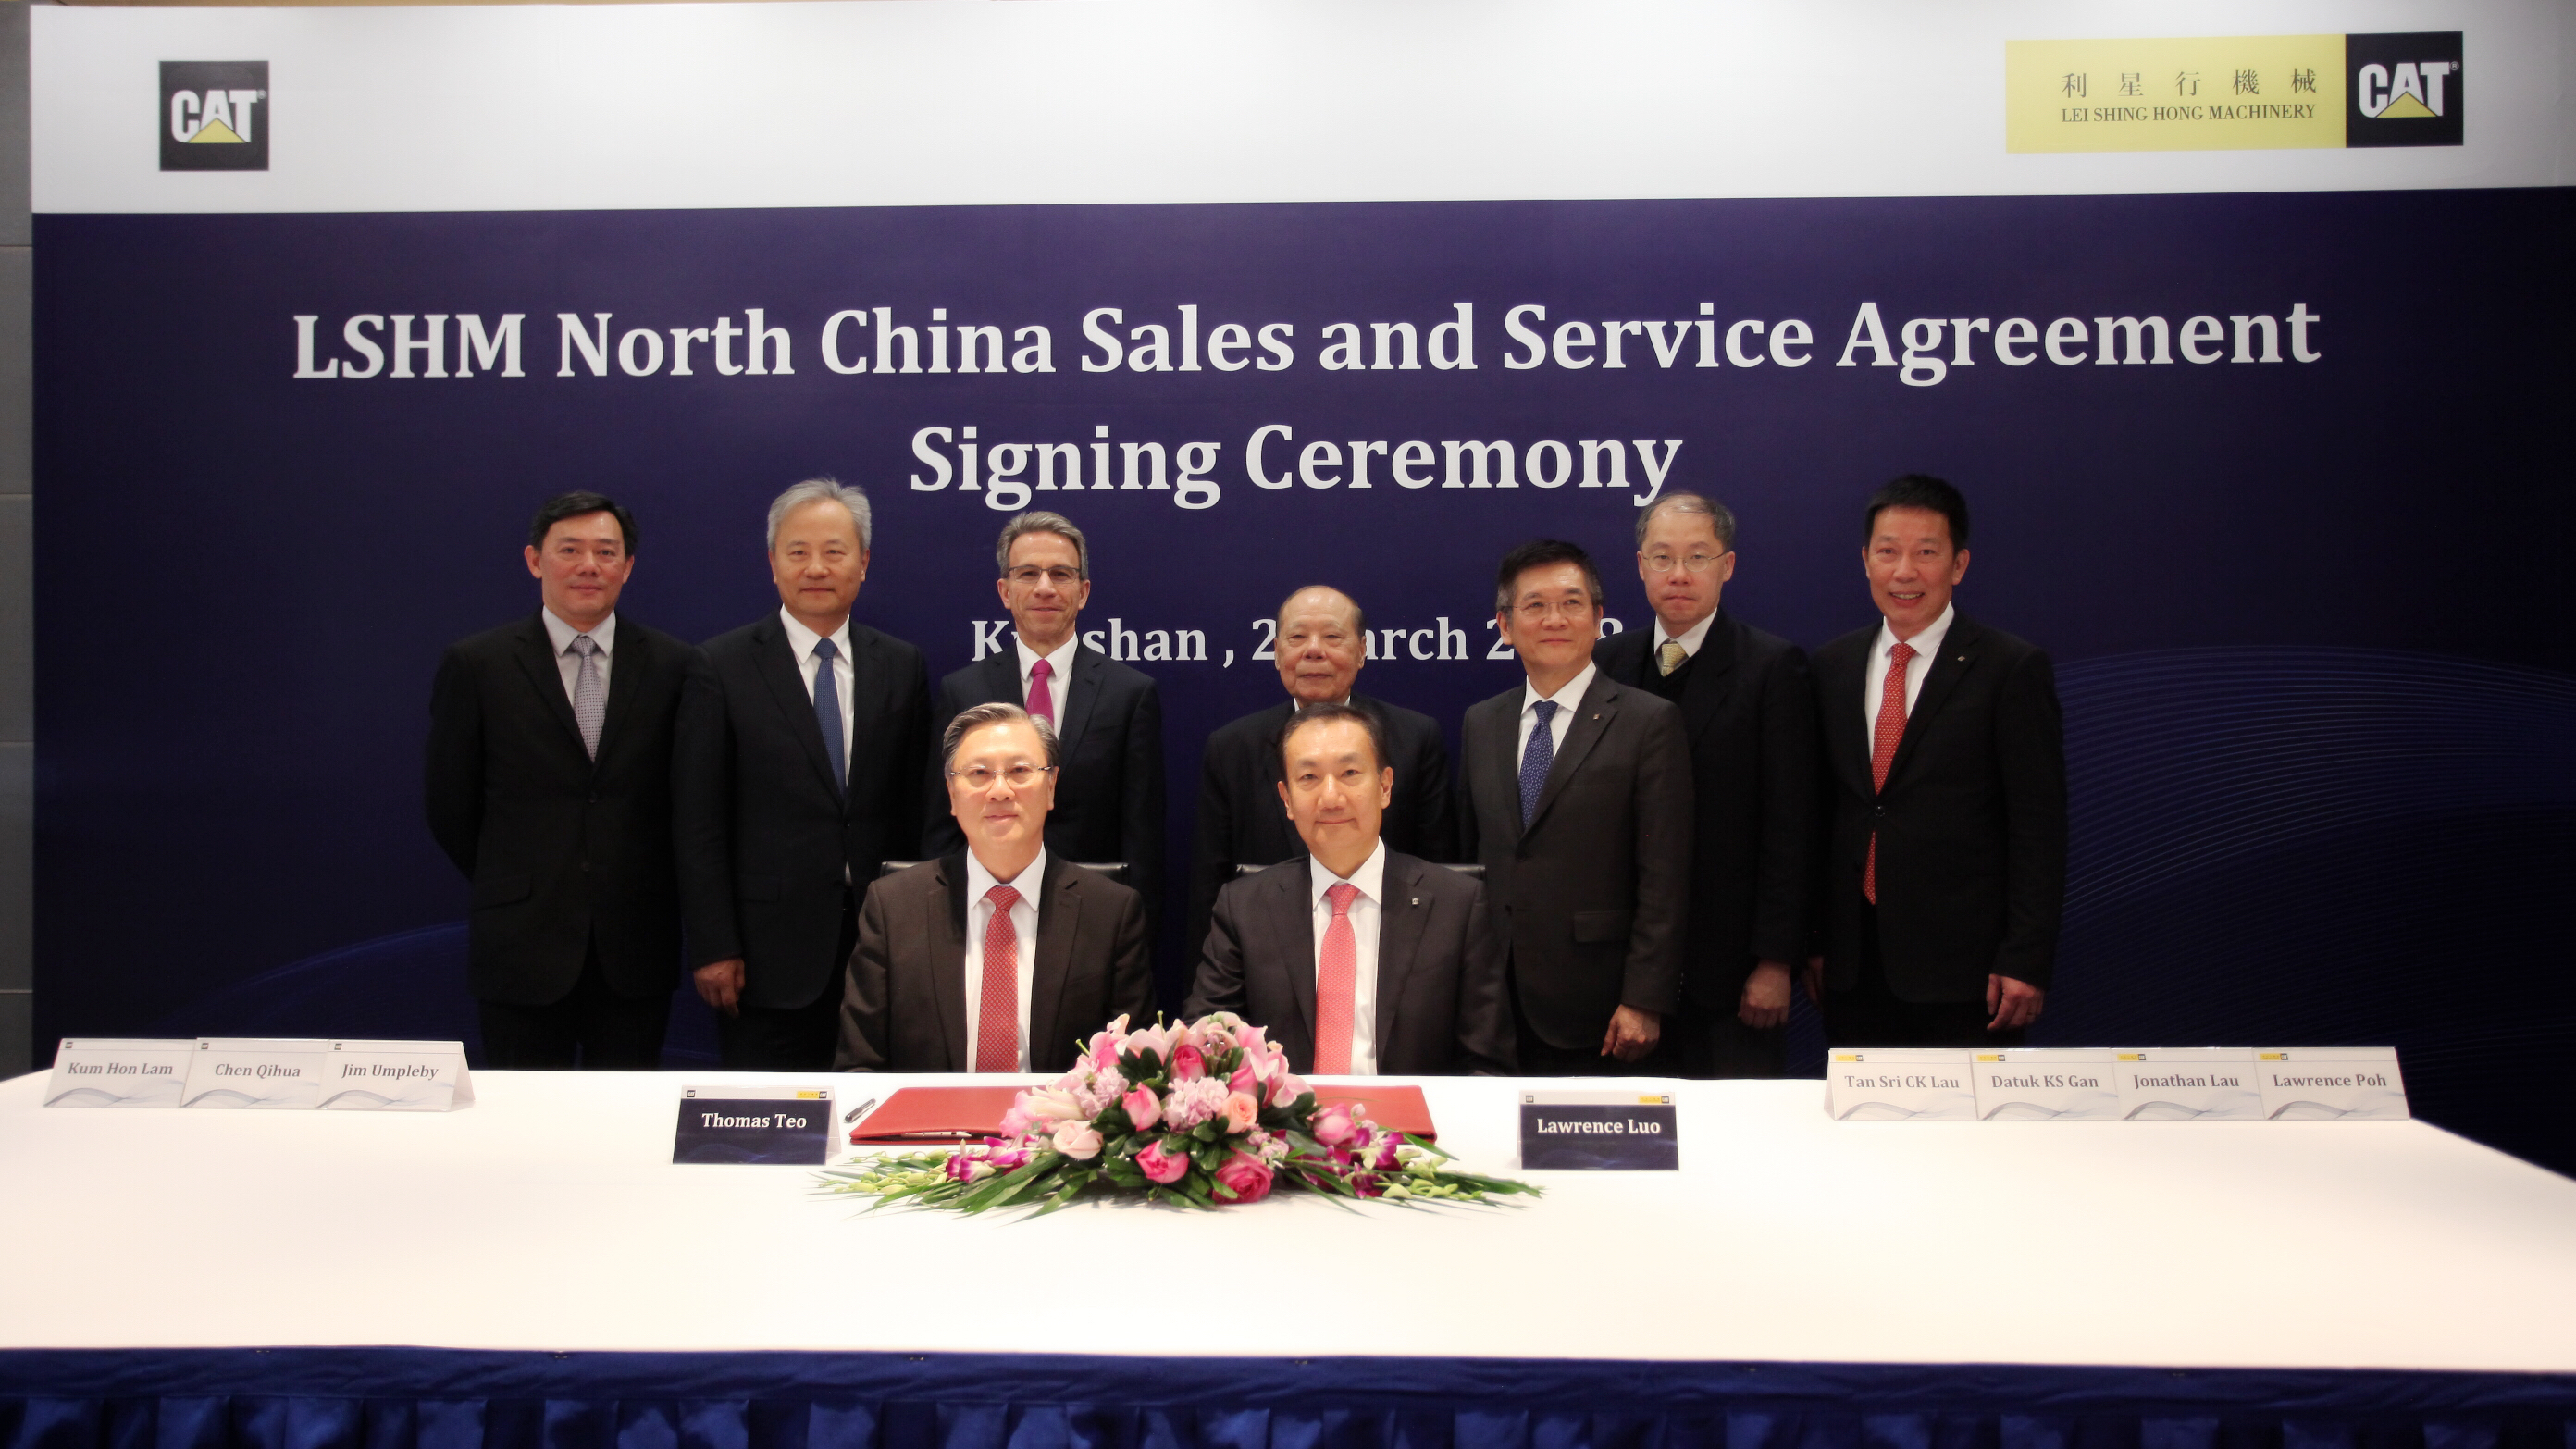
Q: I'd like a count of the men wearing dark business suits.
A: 9